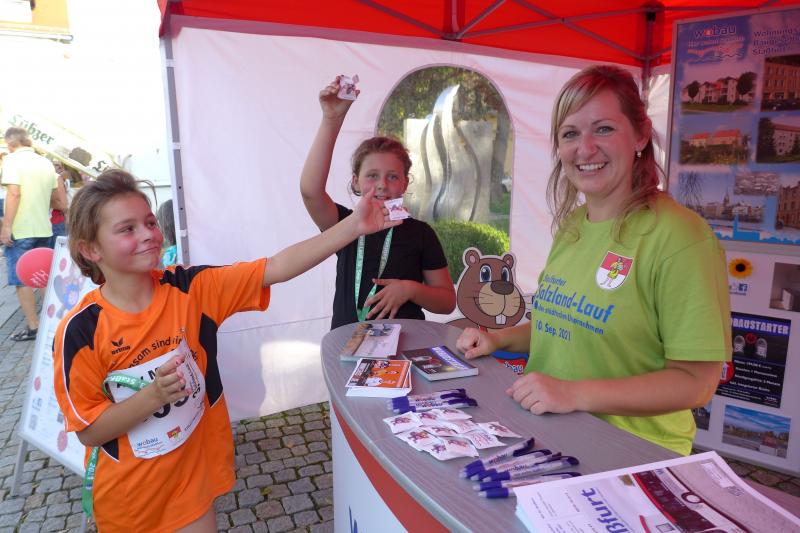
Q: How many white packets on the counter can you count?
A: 10